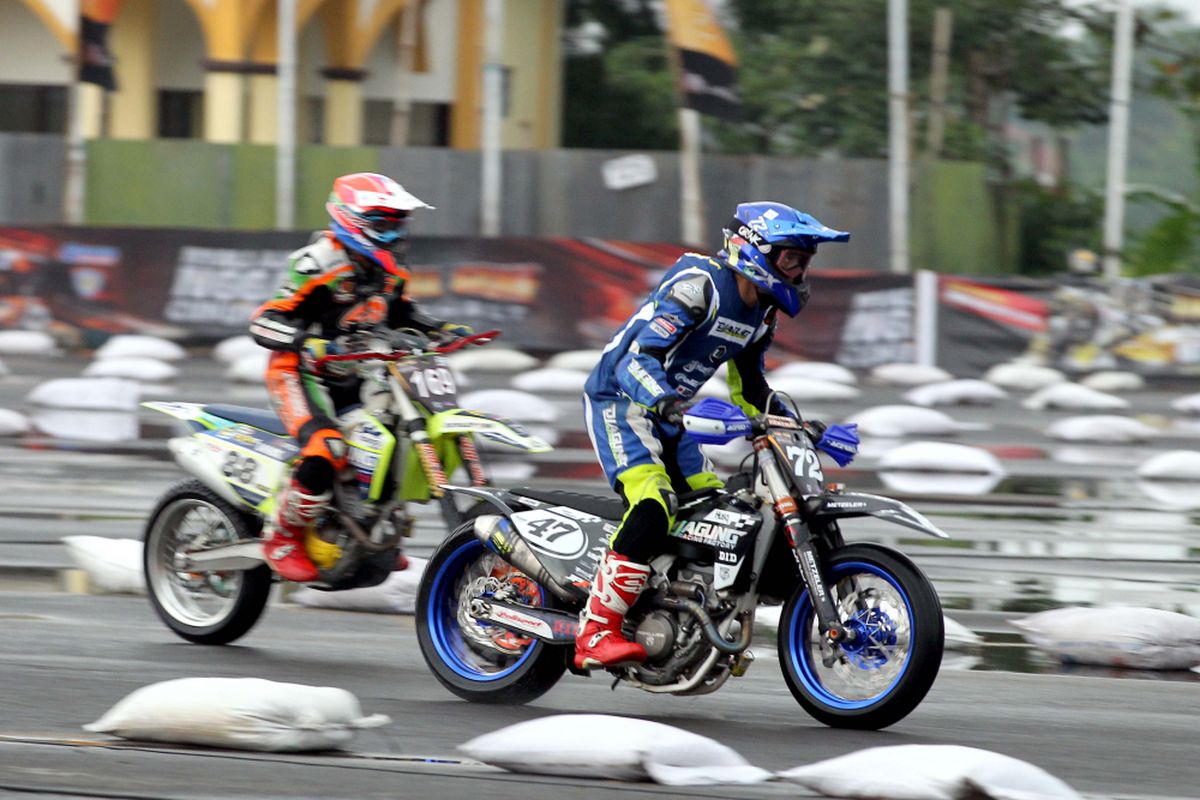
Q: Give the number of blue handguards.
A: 2